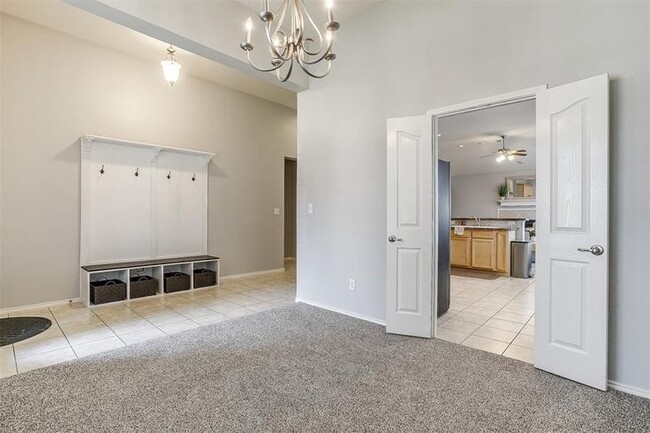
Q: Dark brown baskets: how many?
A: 4